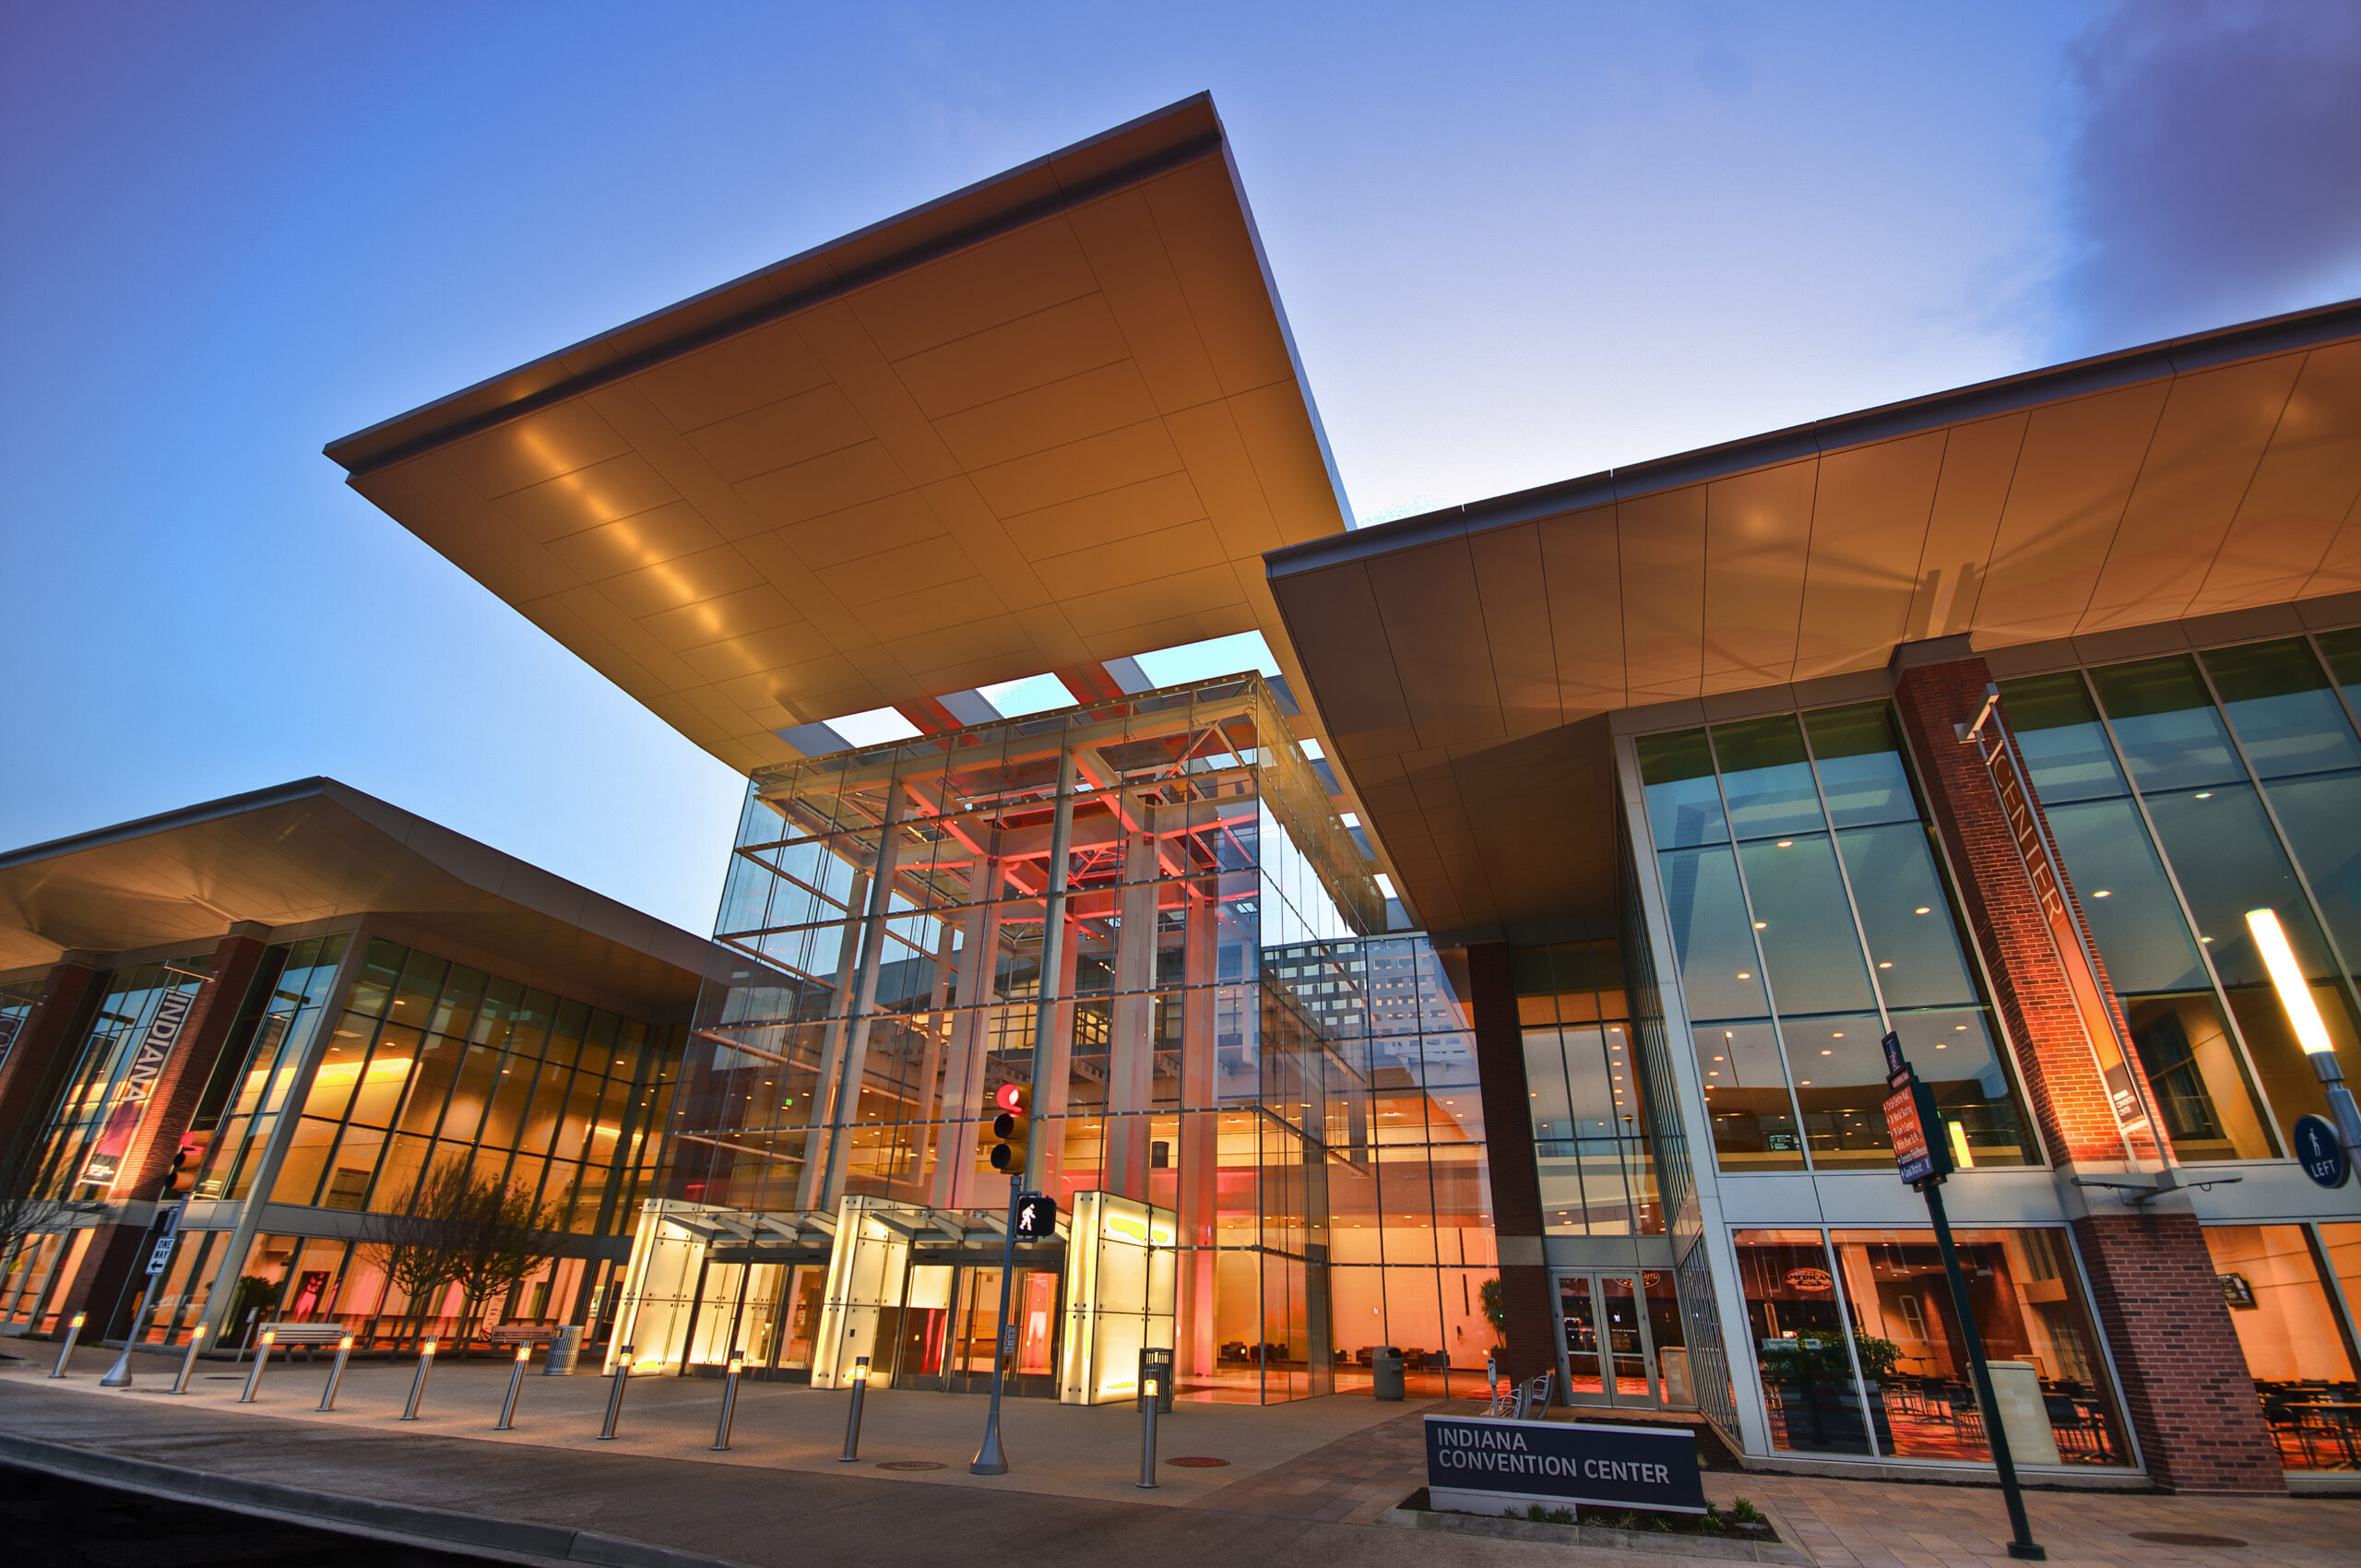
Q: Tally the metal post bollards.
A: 10